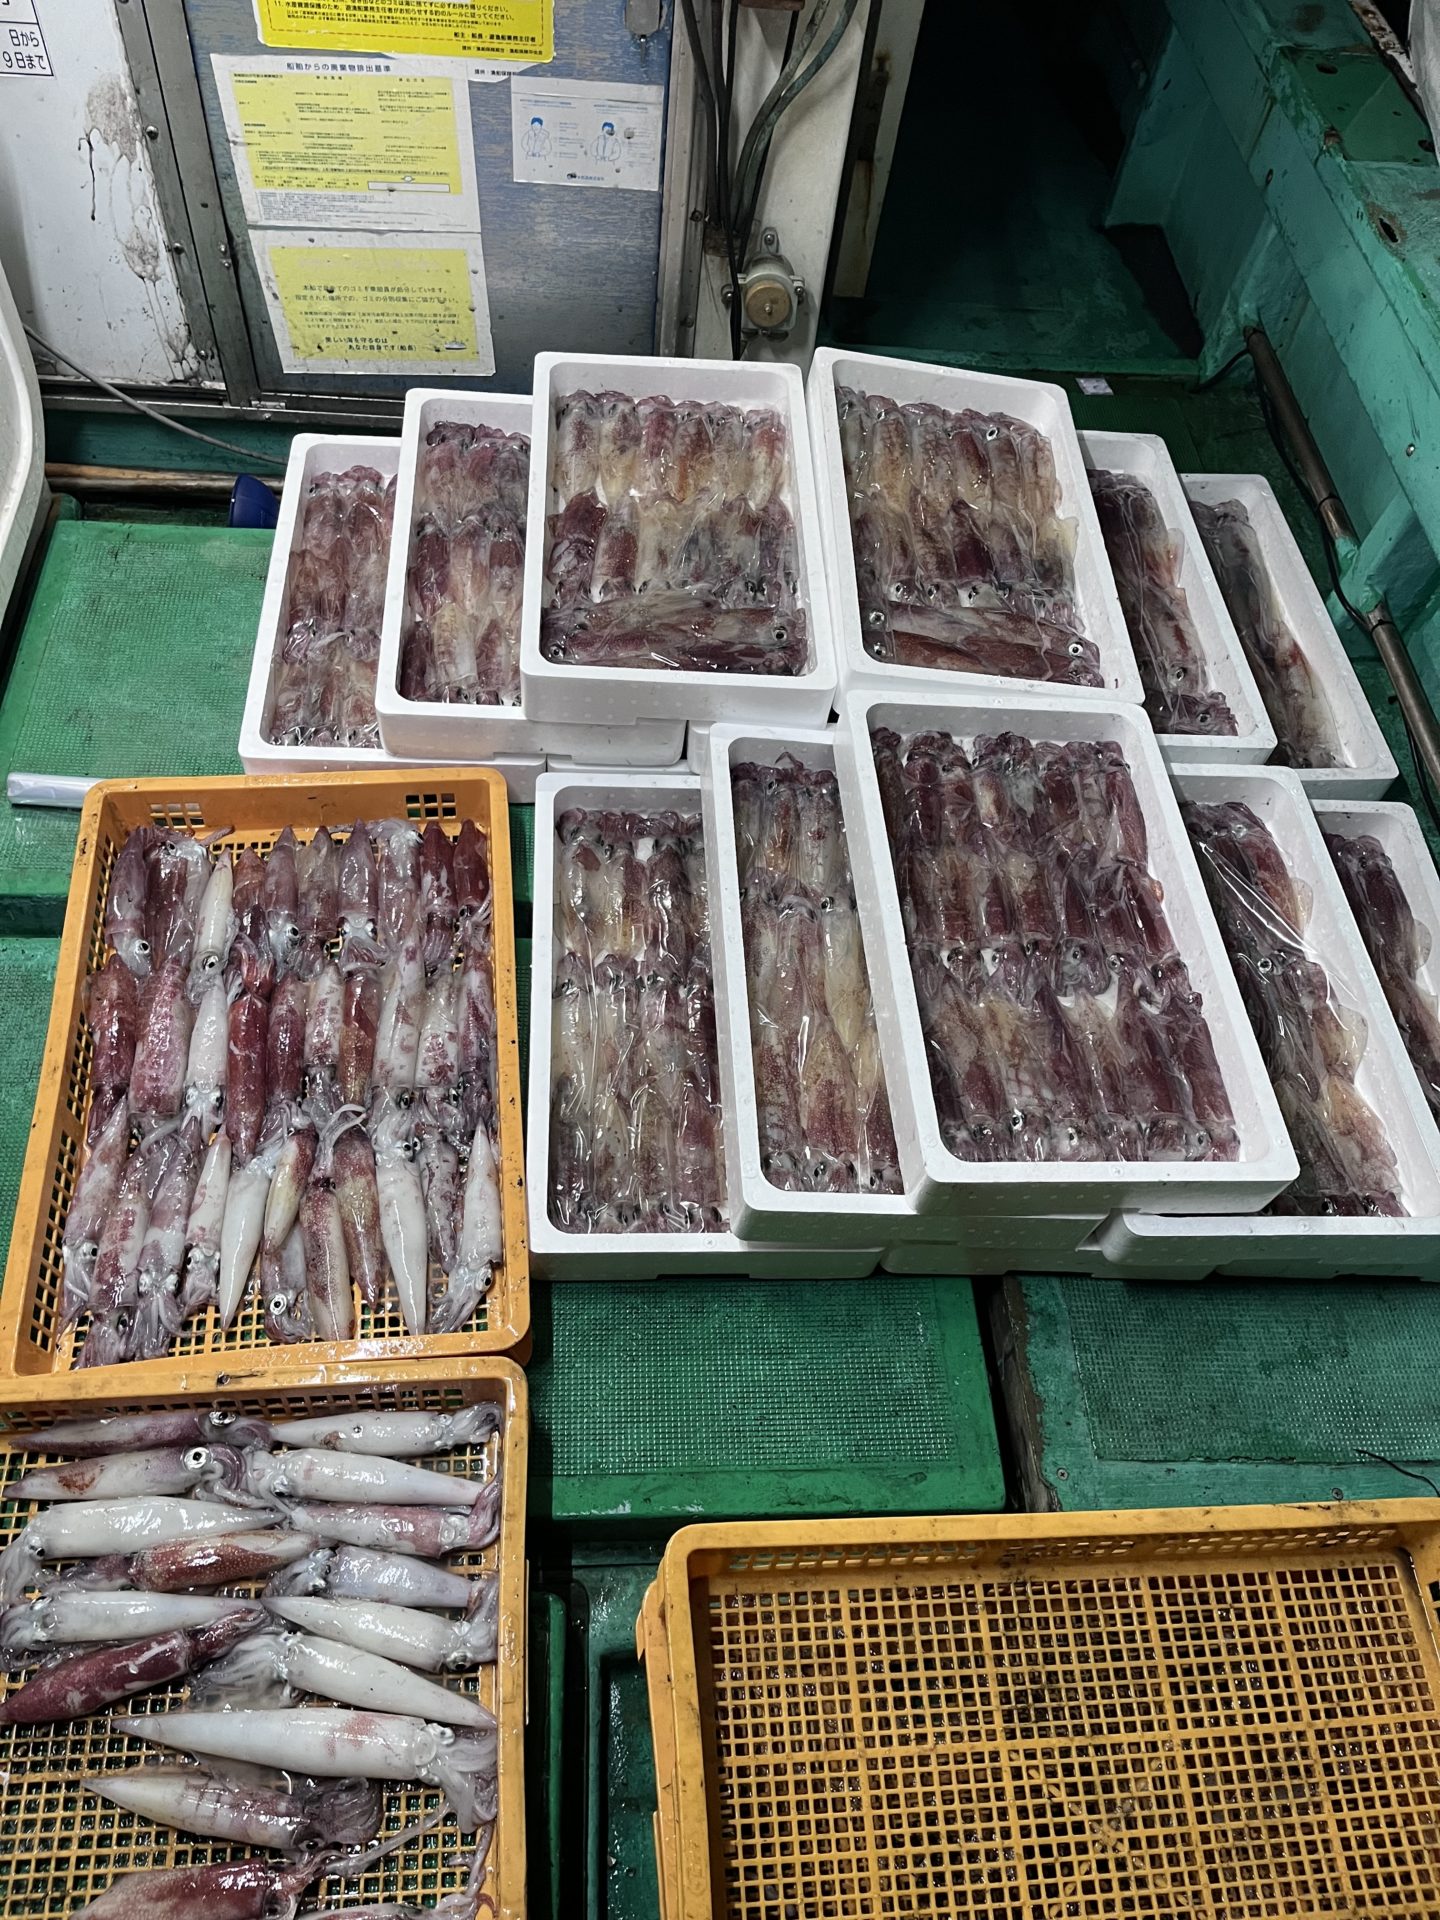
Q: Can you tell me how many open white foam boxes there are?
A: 11